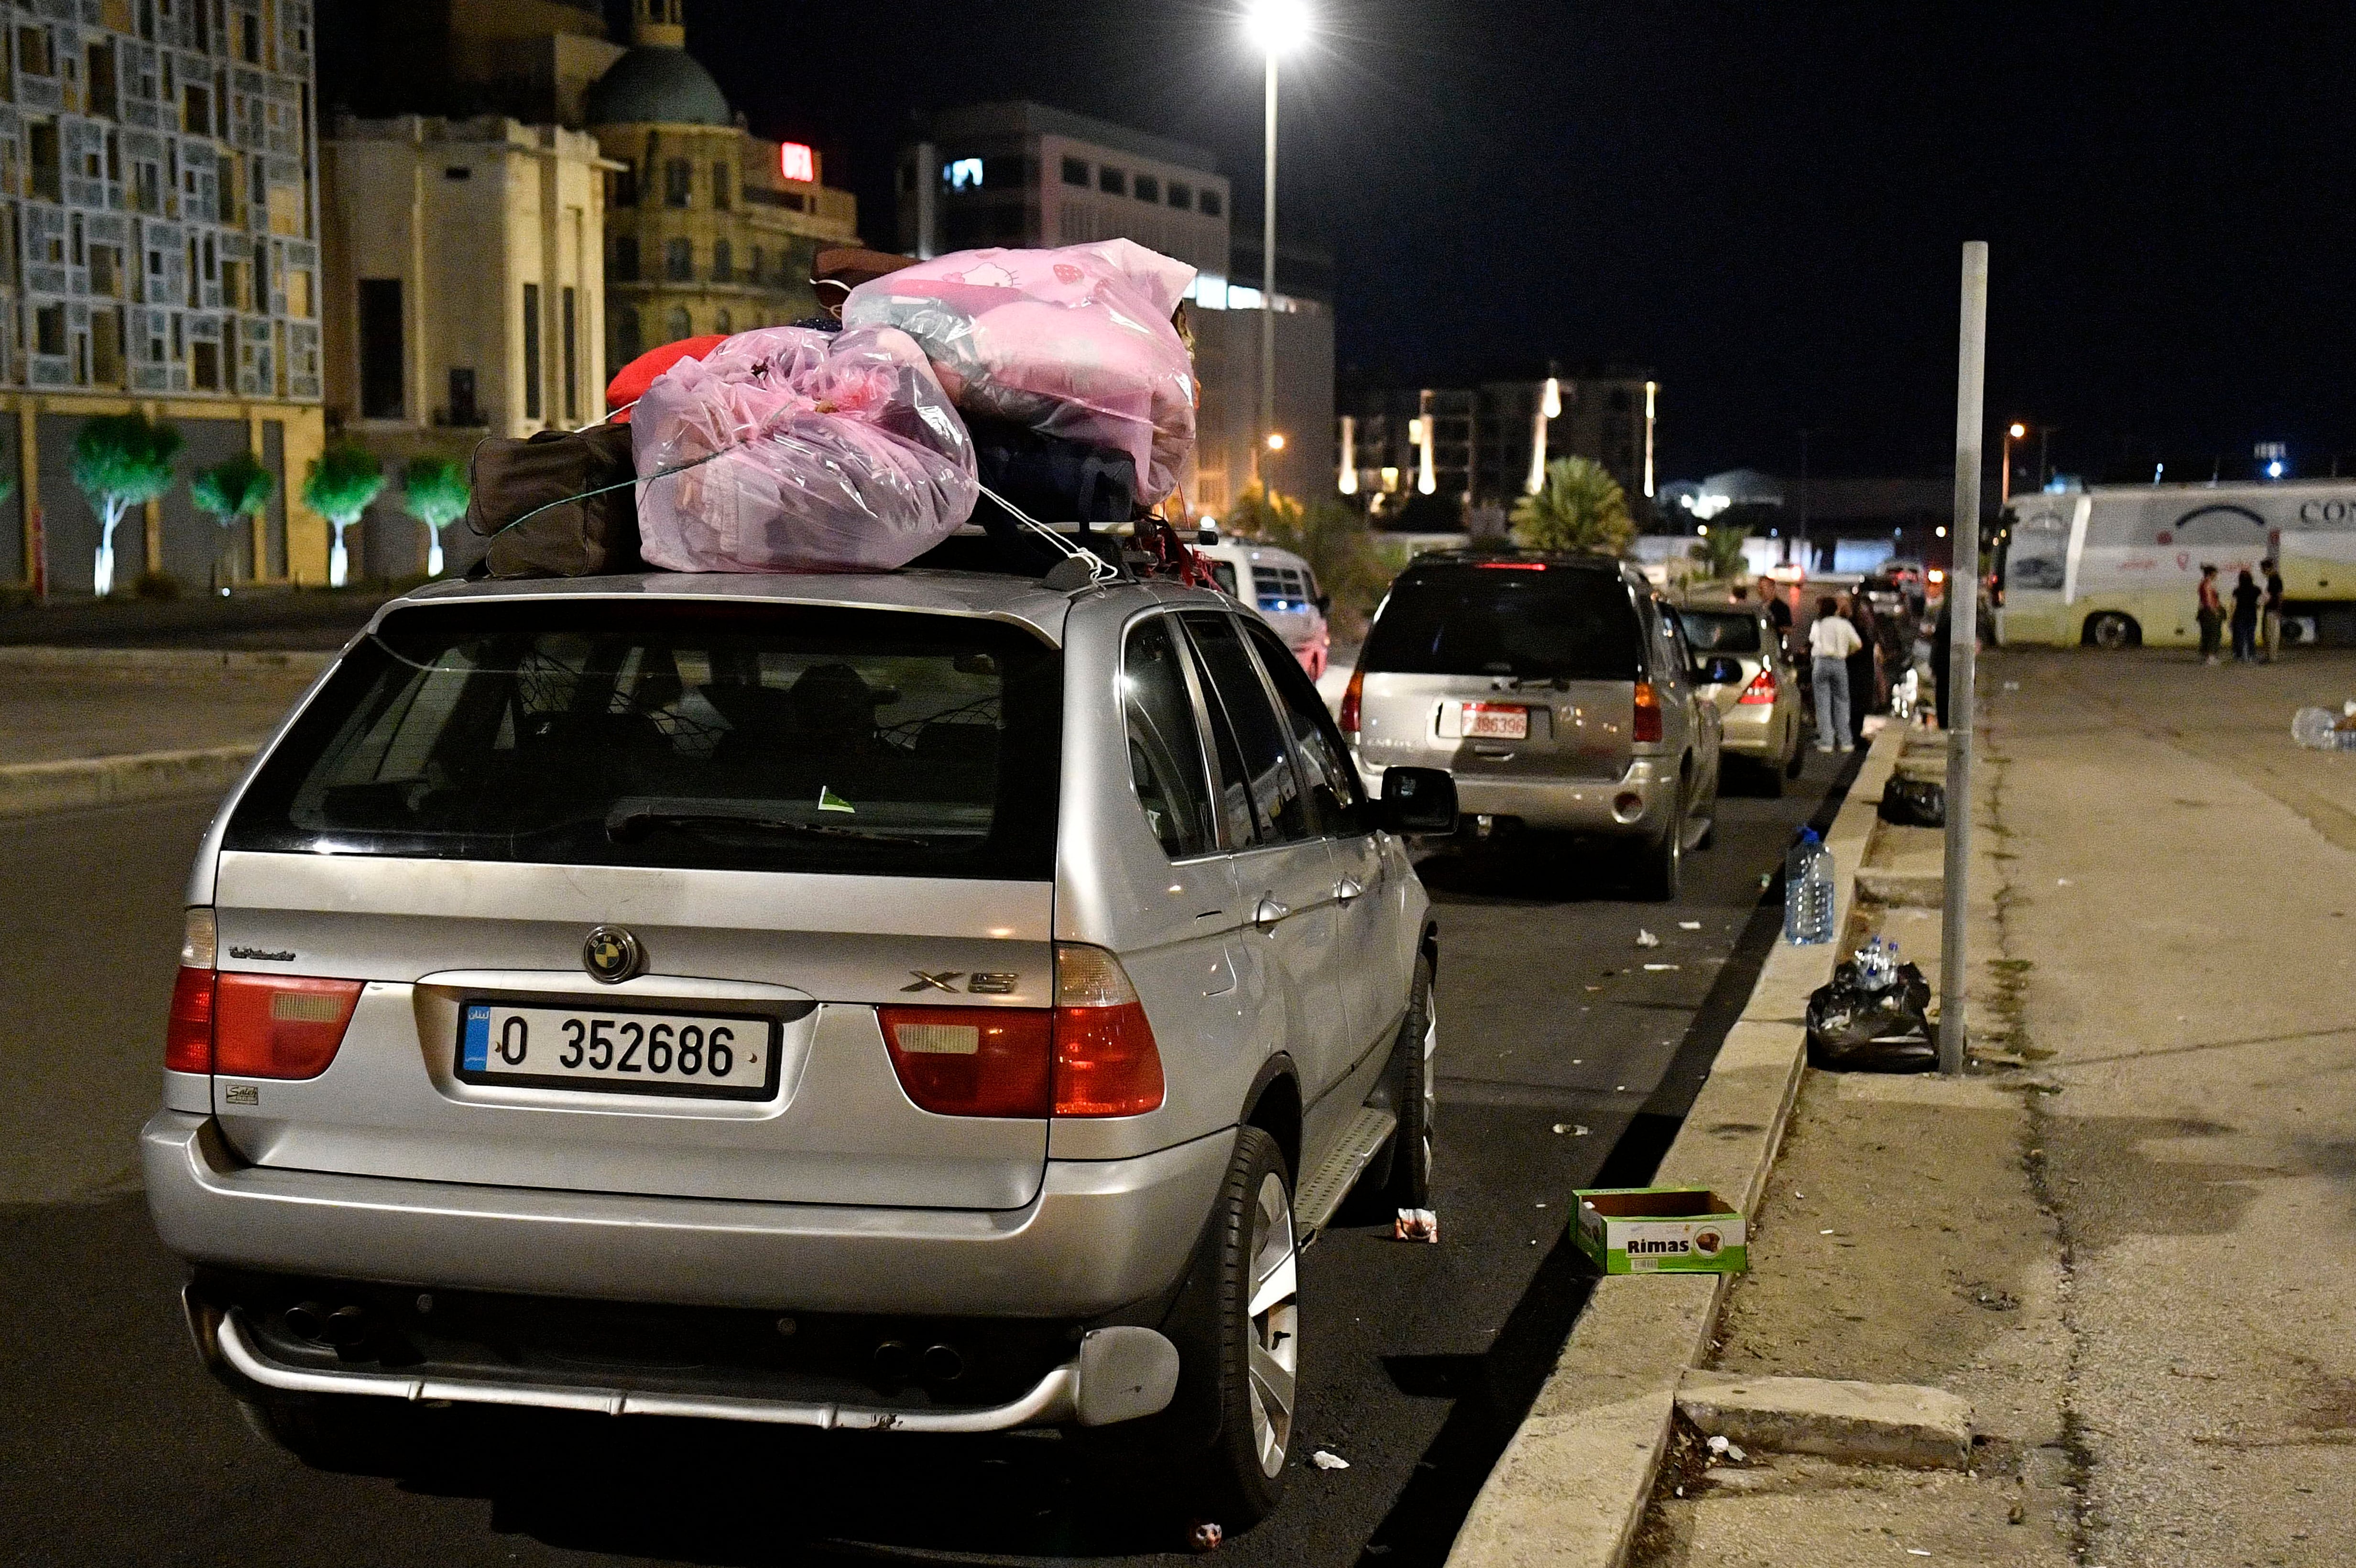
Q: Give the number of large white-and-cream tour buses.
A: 1